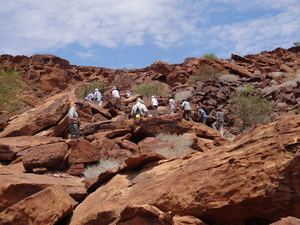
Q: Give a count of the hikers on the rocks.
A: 11